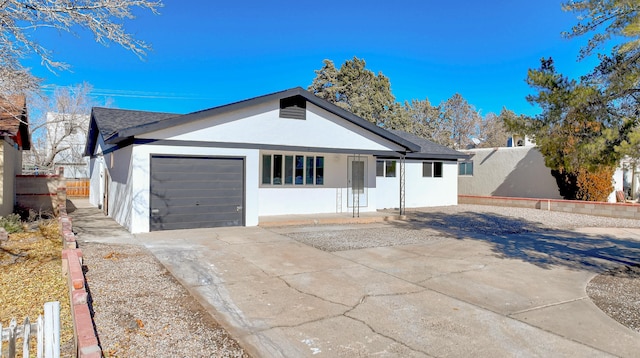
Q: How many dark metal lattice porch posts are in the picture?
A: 2